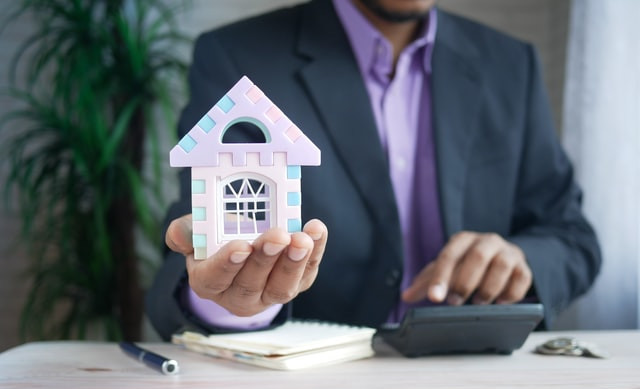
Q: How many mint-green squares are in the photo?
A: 3